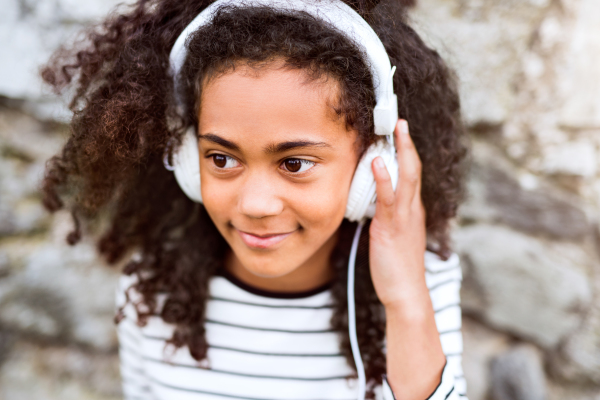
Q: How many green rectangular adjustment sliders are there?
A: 0